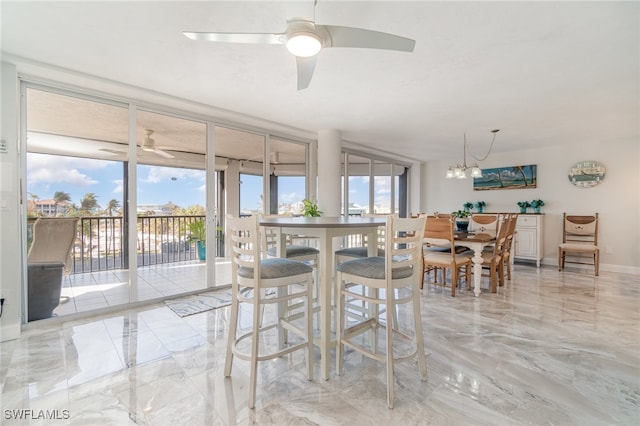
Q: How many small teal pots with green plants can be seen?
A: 4